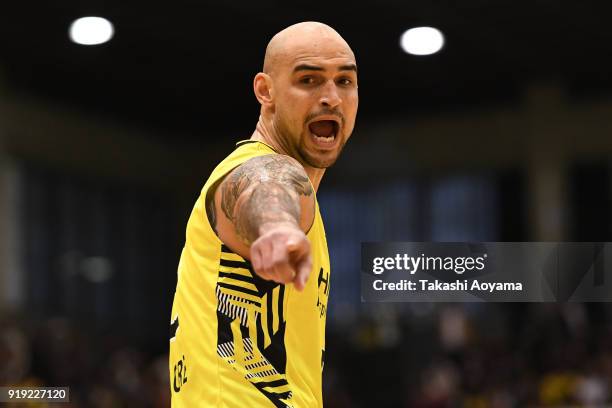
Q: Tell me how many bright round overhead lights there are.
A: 2